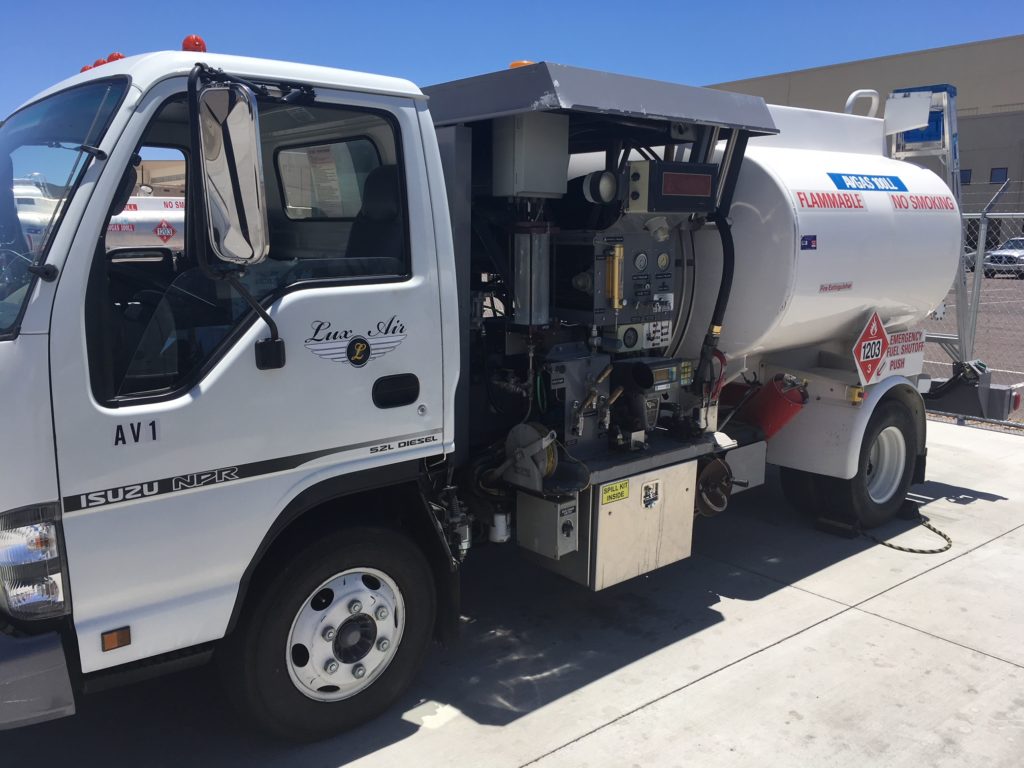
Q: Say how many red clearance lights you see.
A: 4